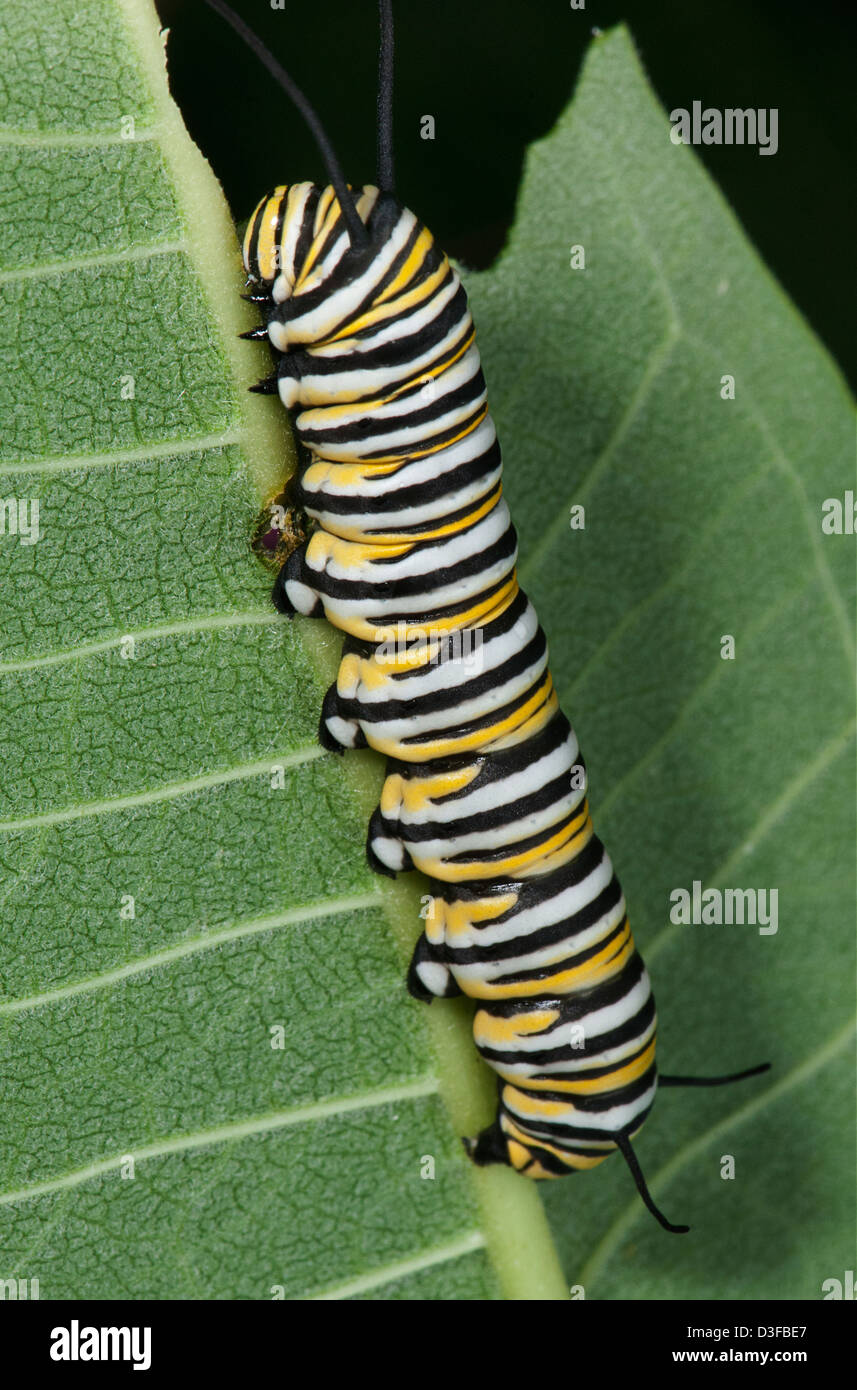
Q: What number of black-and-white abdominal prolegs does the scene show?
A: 4